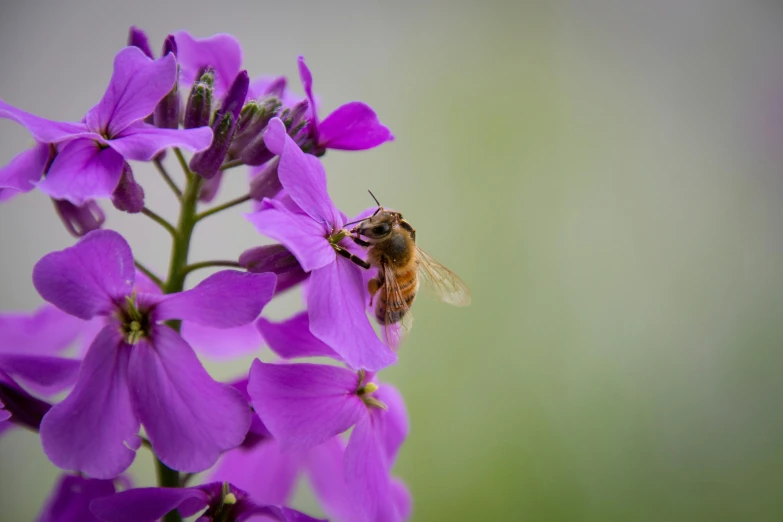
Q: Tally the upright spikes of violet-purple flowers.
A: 1